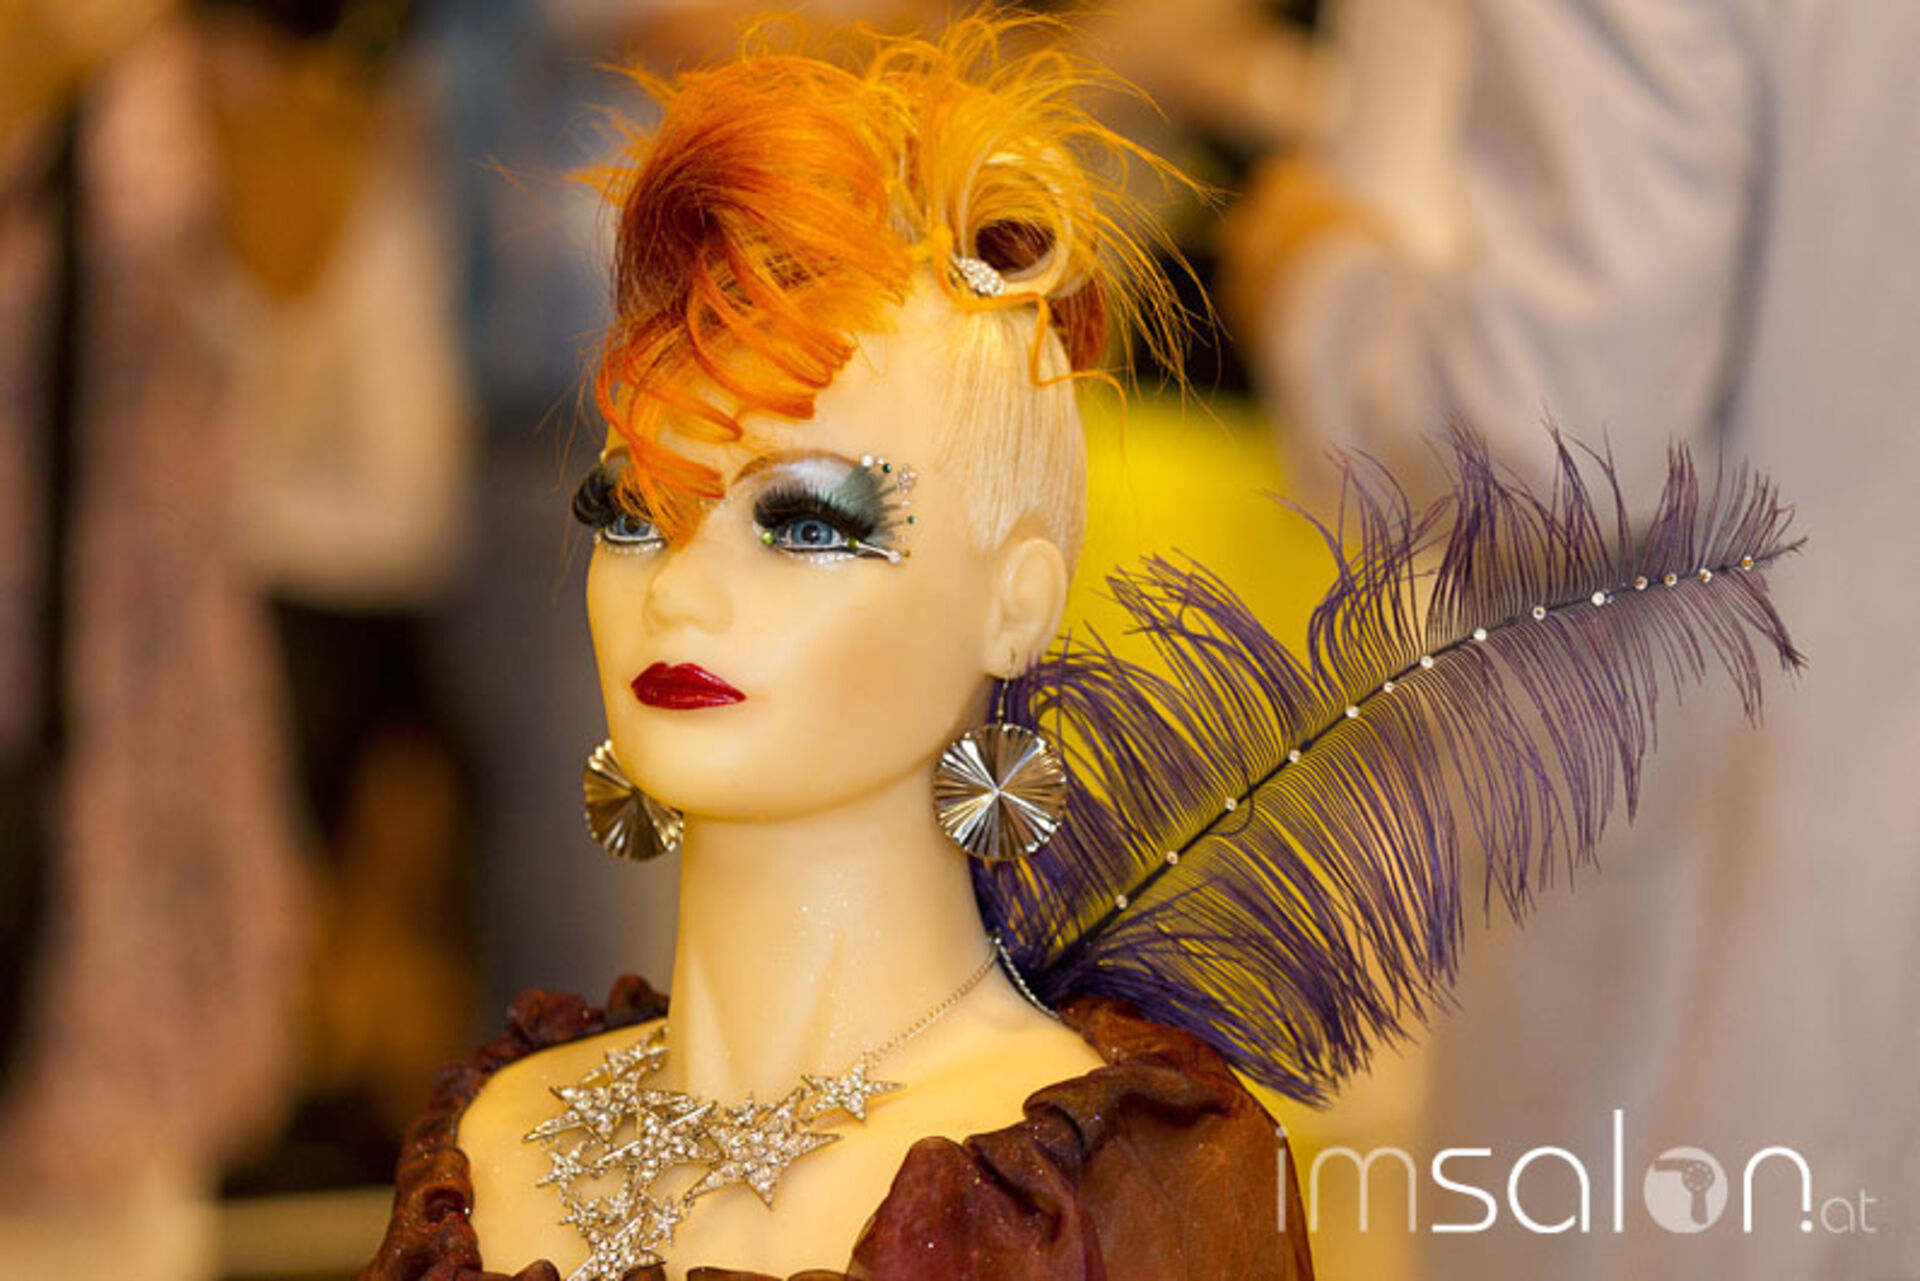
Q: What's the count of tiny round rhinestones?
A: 14